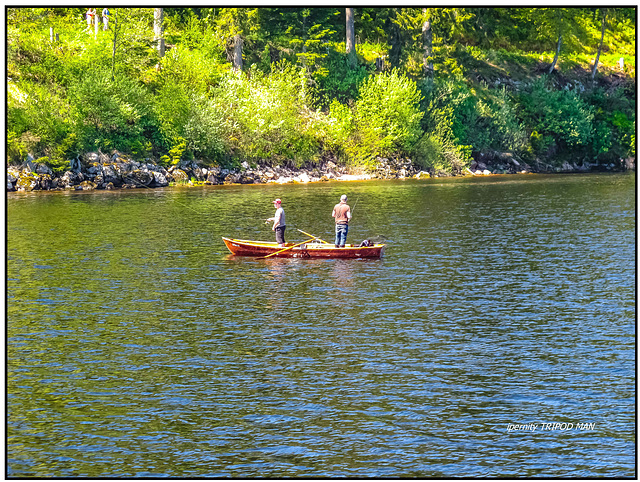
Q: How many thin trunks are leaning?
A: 2